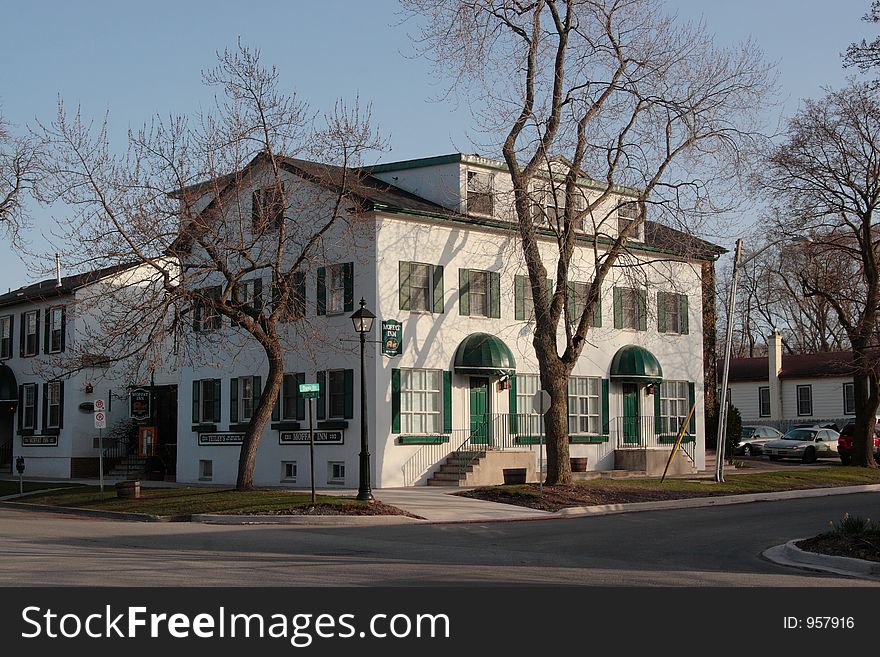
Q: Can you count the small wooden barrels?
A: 3